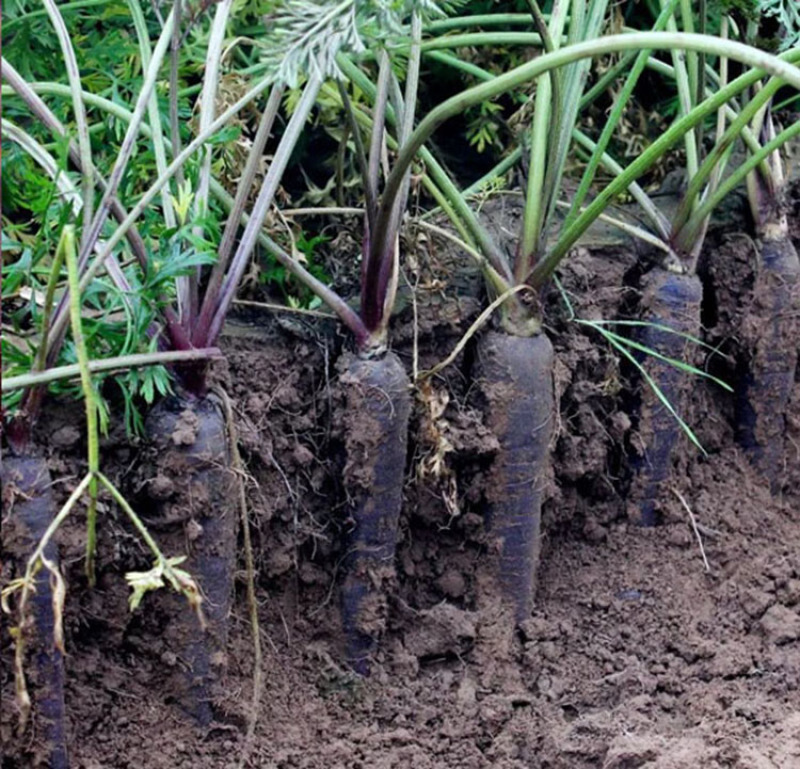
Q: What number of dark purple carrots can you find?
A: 6